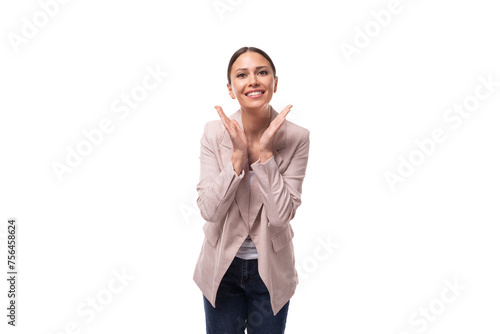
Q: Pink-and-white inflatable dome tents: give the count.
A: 0